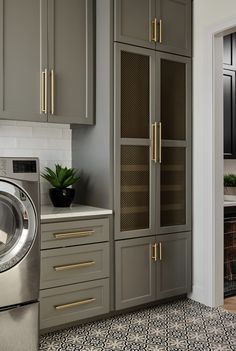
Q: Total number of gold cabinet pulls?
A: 11